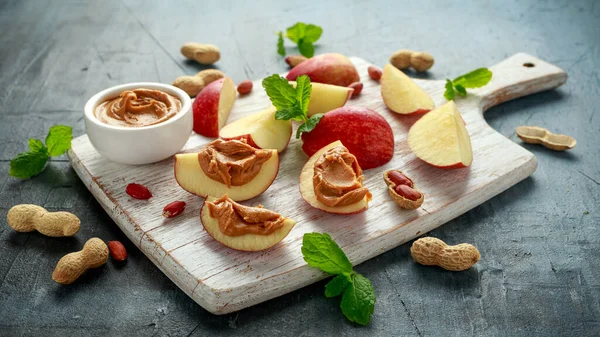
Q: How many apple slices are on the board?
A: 10